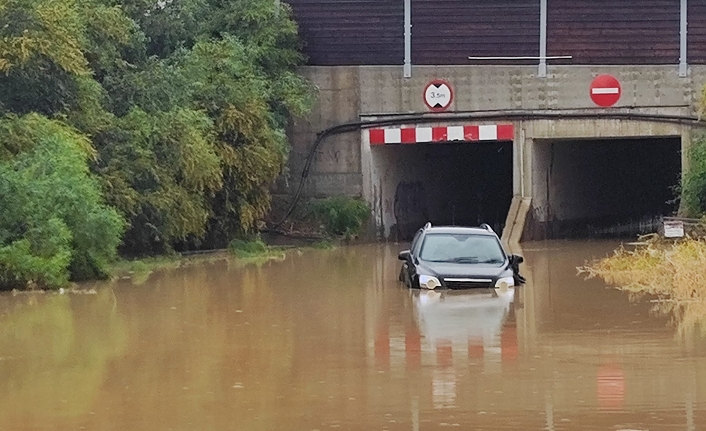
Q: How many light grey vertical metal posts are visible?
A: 3